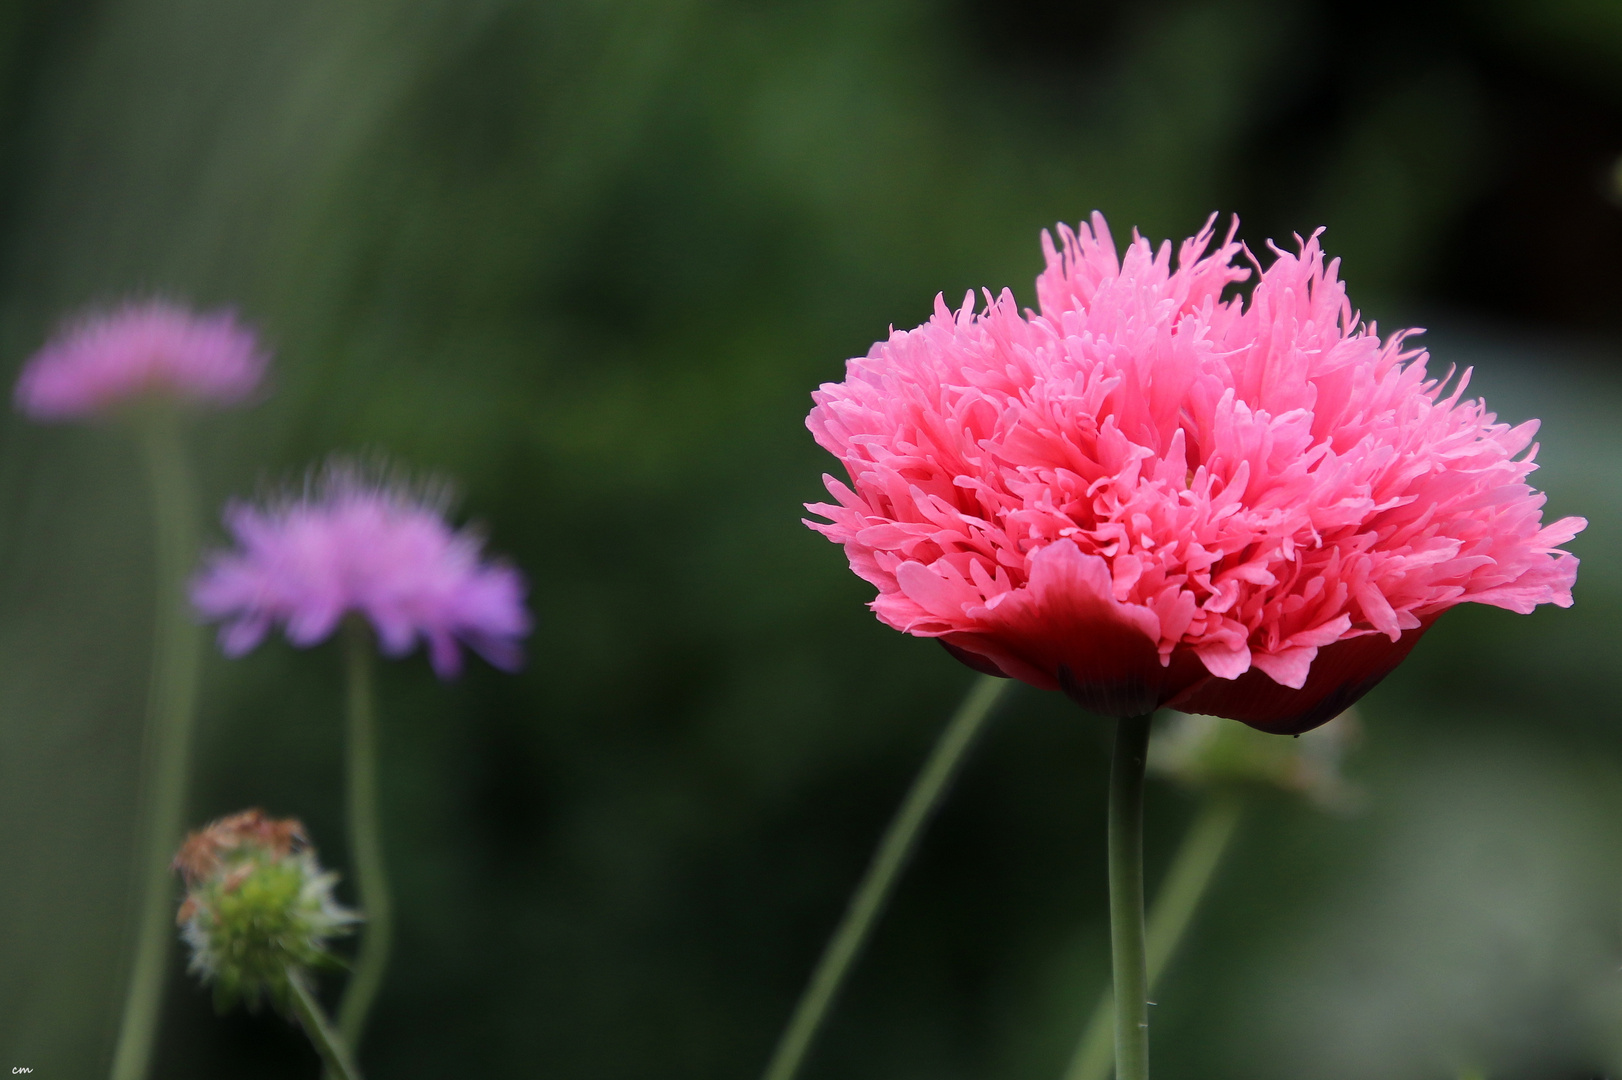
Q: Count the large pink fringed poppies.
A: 1